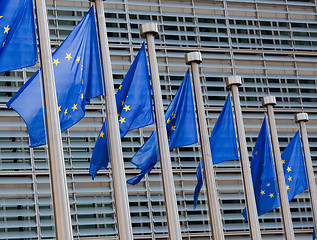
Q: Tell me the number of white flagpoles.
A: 7